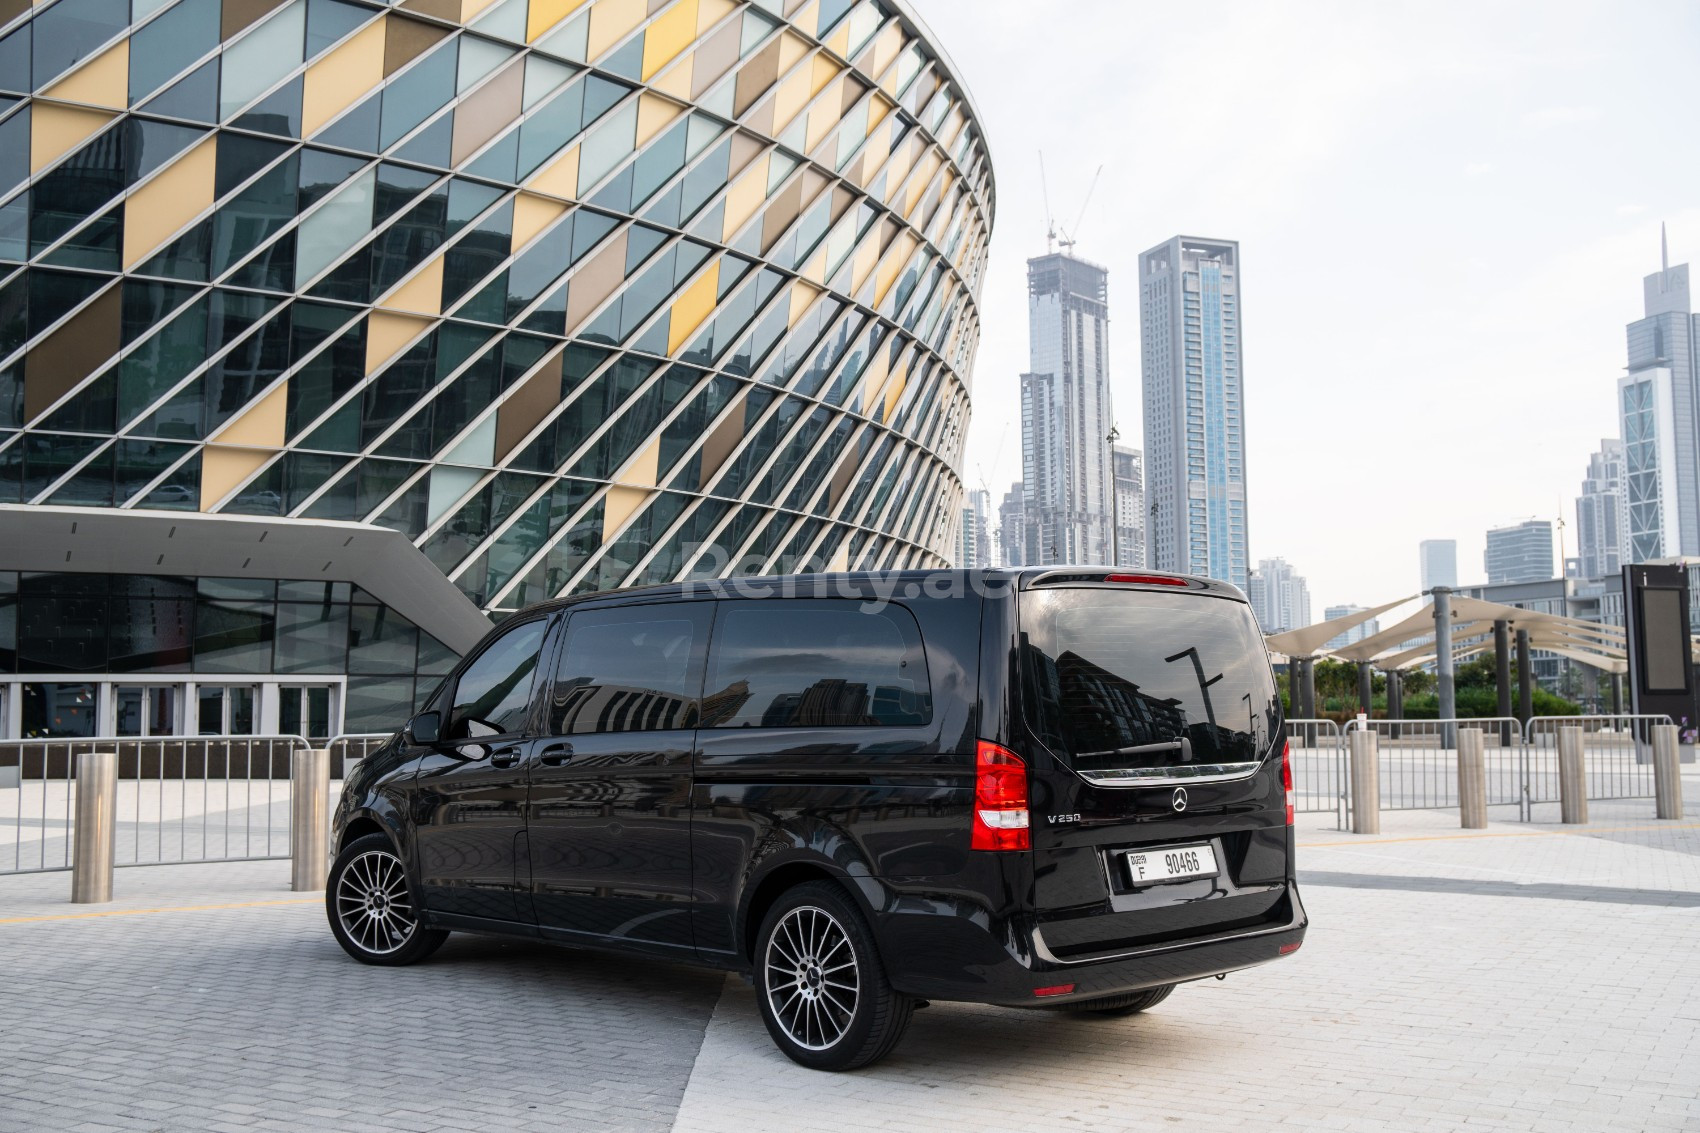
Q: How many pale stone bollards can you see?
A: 6